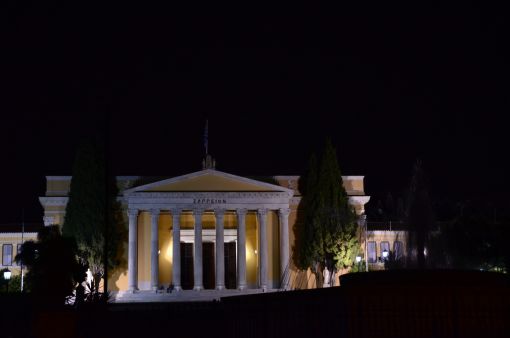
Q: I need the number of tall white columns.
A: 8